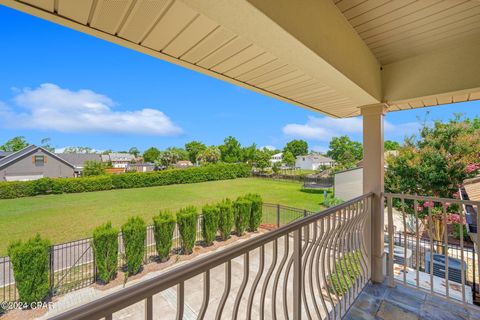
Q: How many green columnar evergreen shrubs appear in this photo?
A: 9